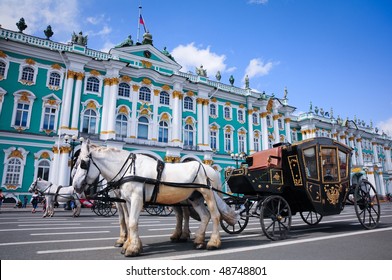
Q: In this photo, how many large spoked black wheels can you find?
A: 4